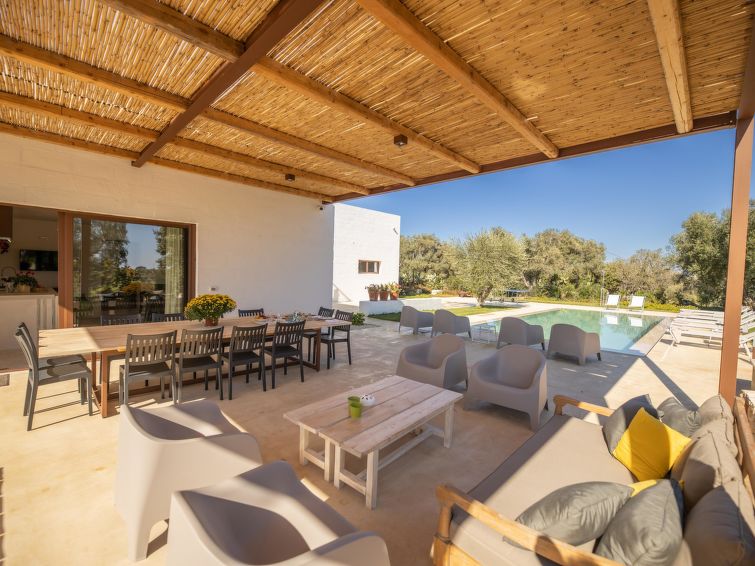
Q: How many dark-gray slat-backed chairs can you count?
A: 12